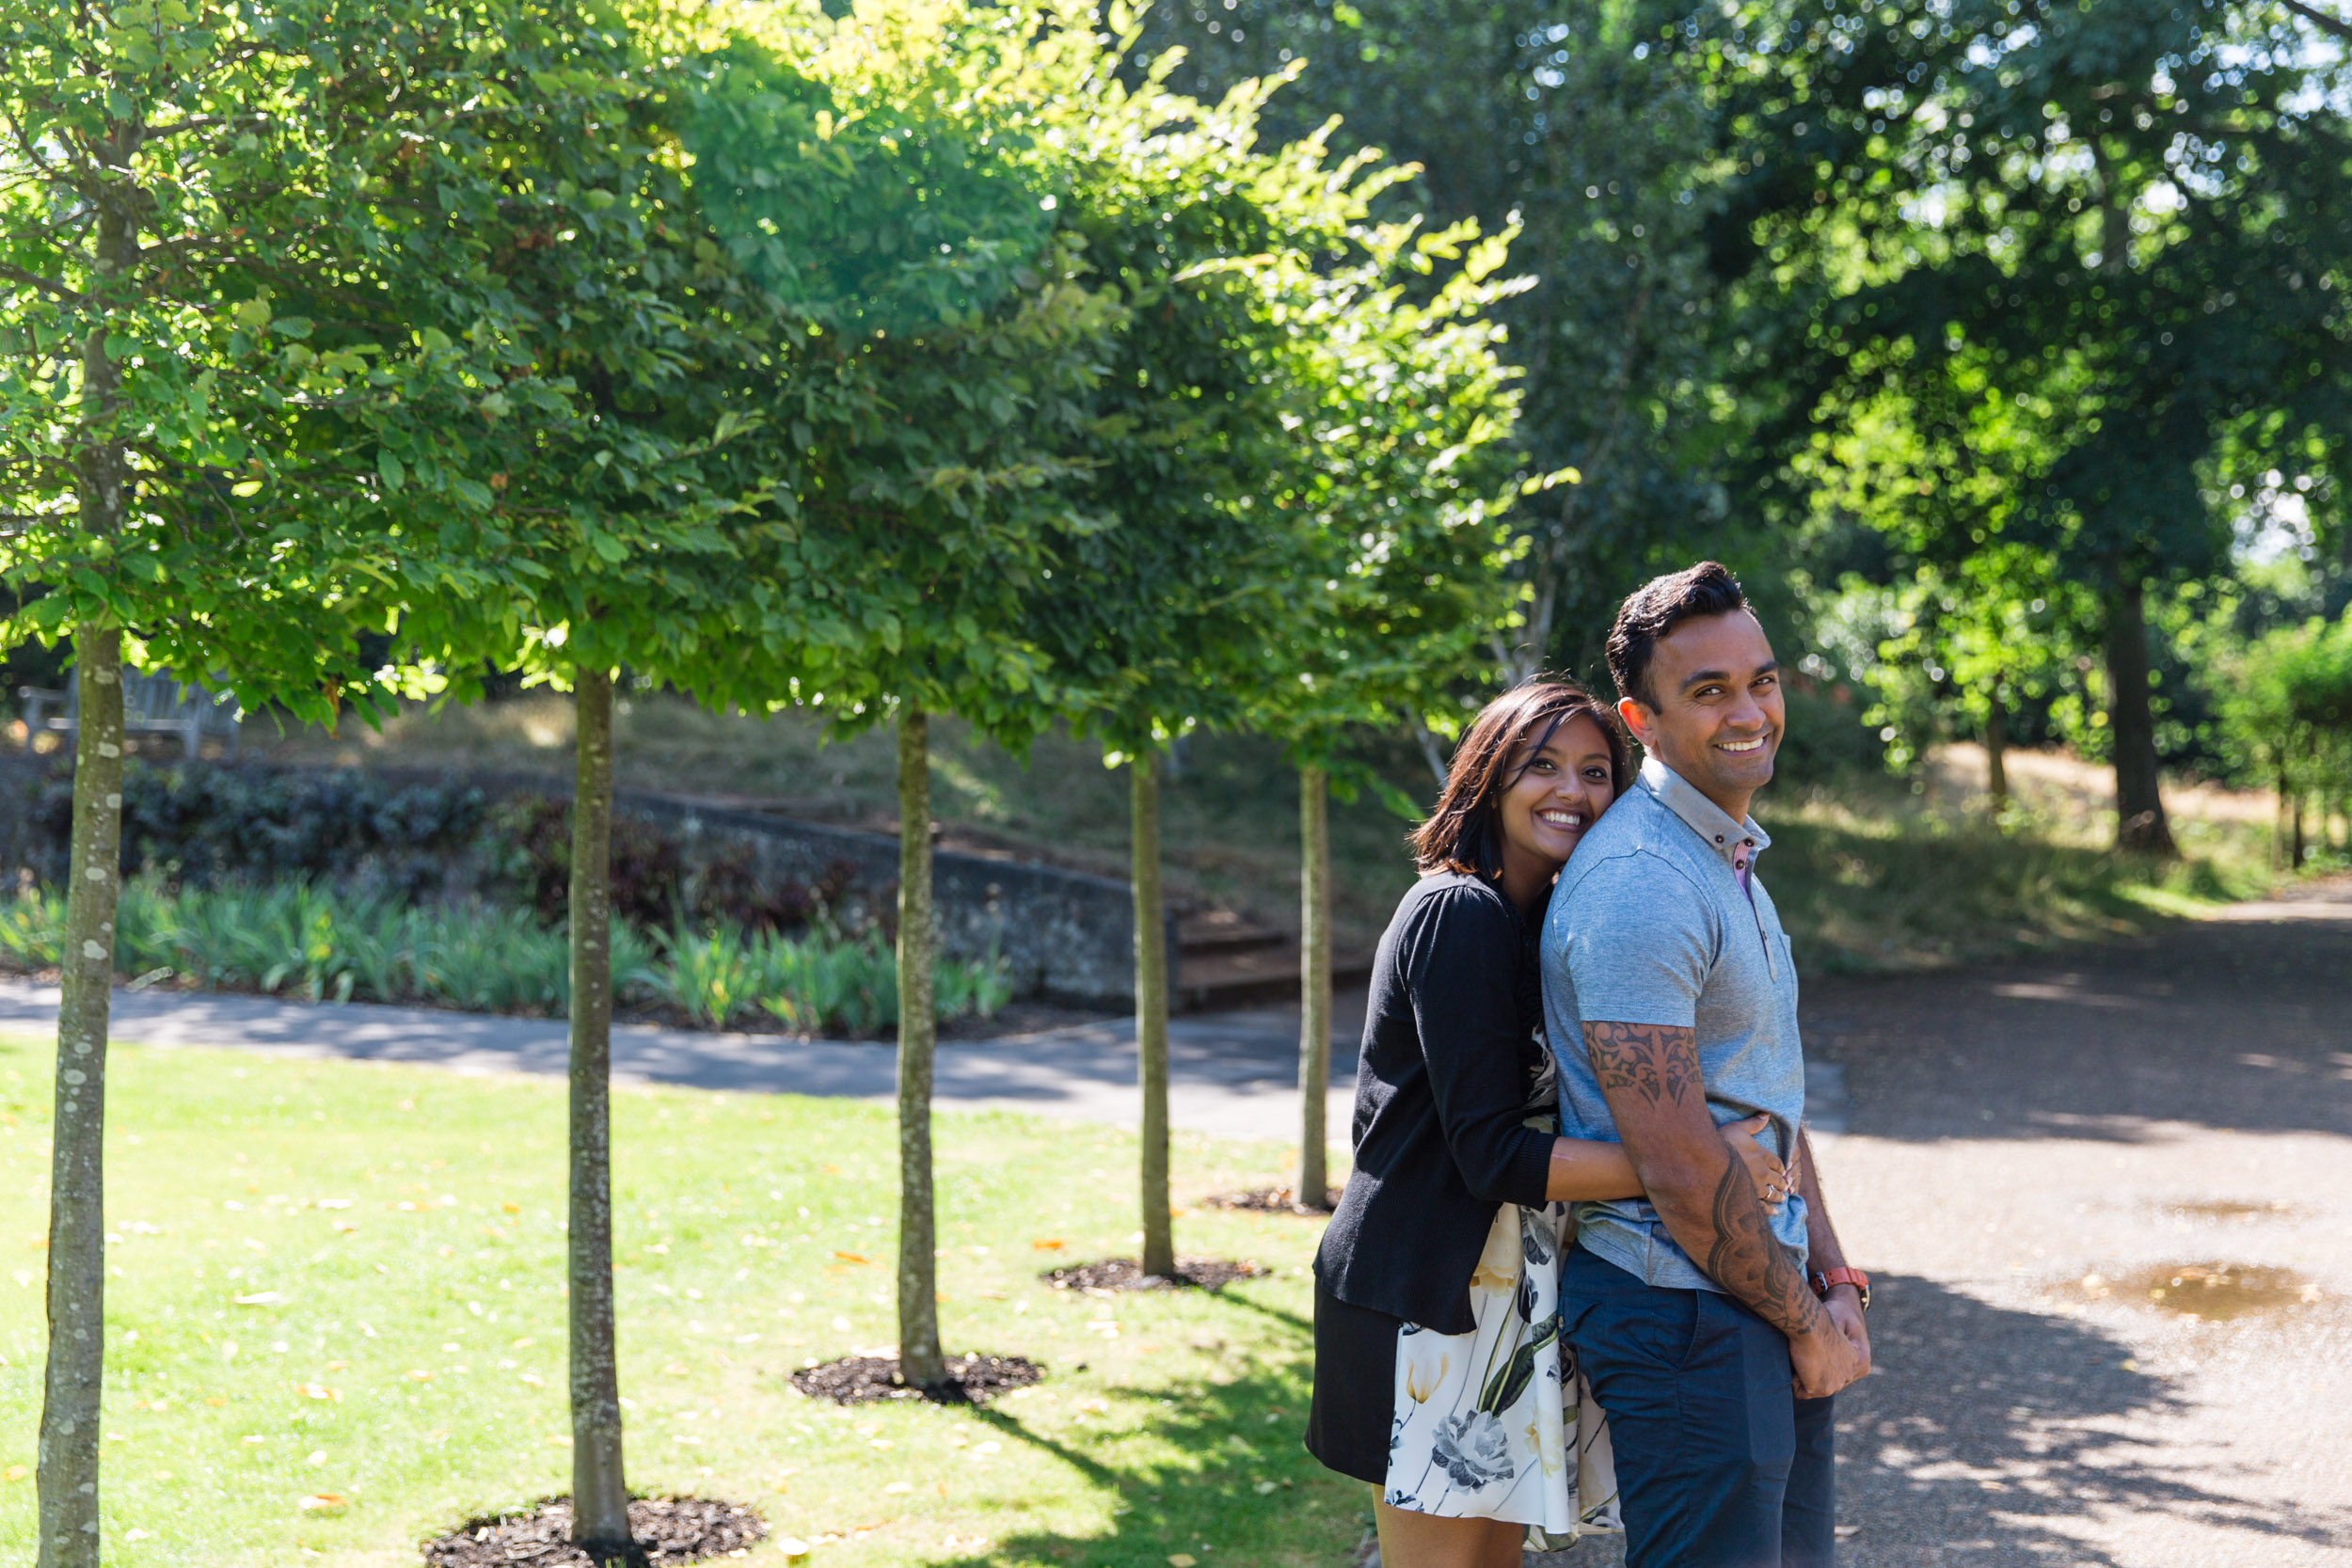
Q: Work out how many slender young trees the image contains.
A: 5